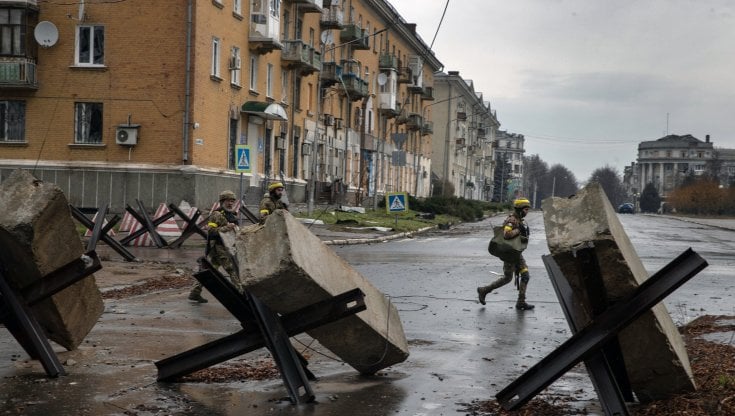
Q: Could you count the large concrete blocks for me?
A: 3